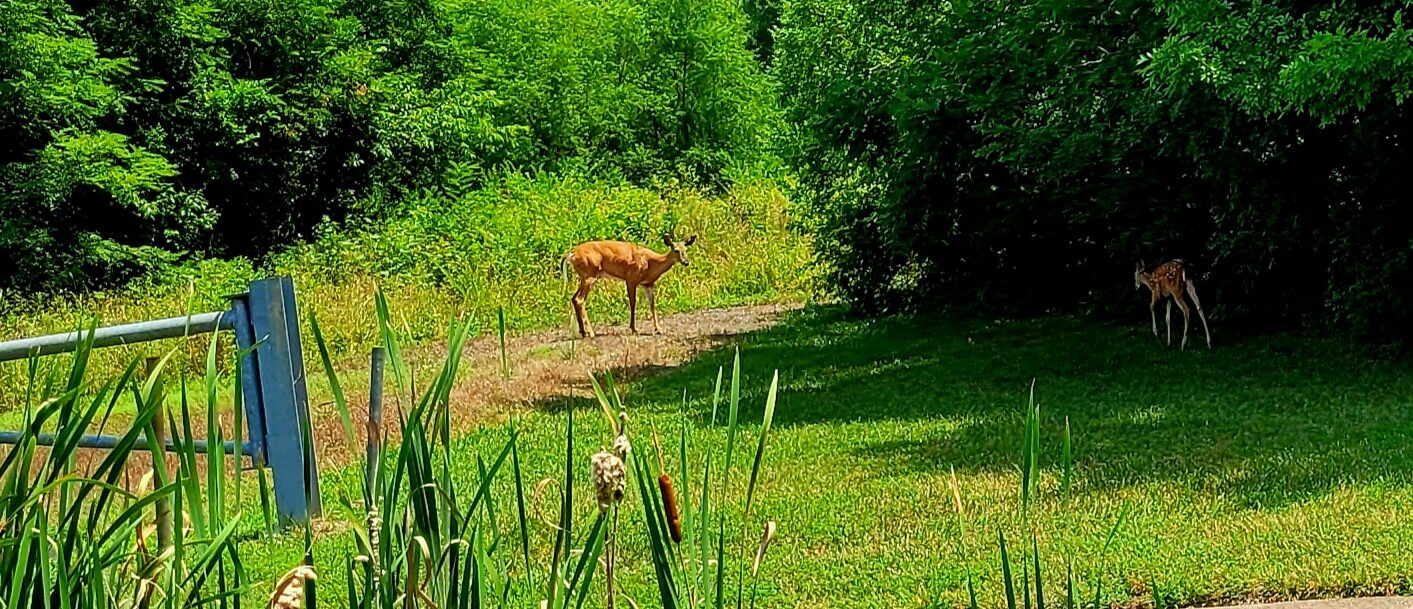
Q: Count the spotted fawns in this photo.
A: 1